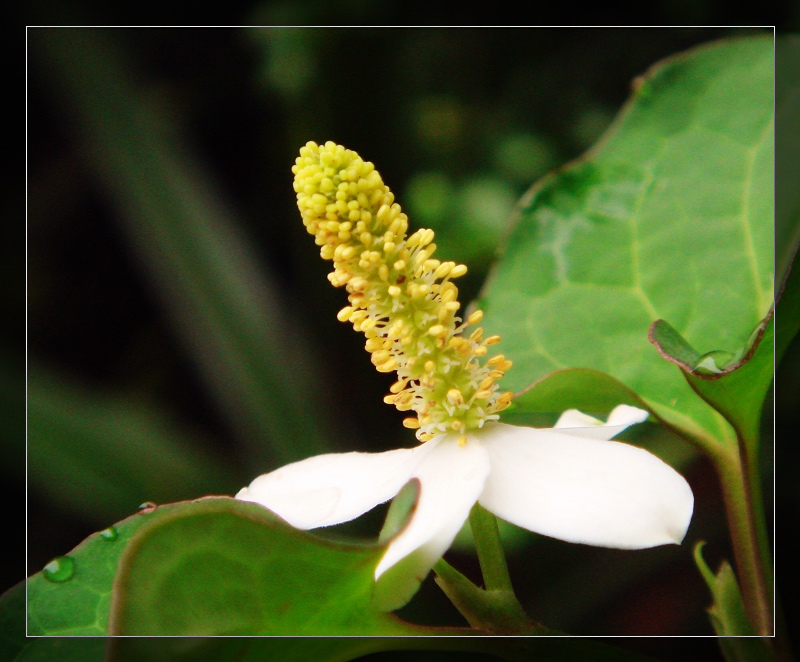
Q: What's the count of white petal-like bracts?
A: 4